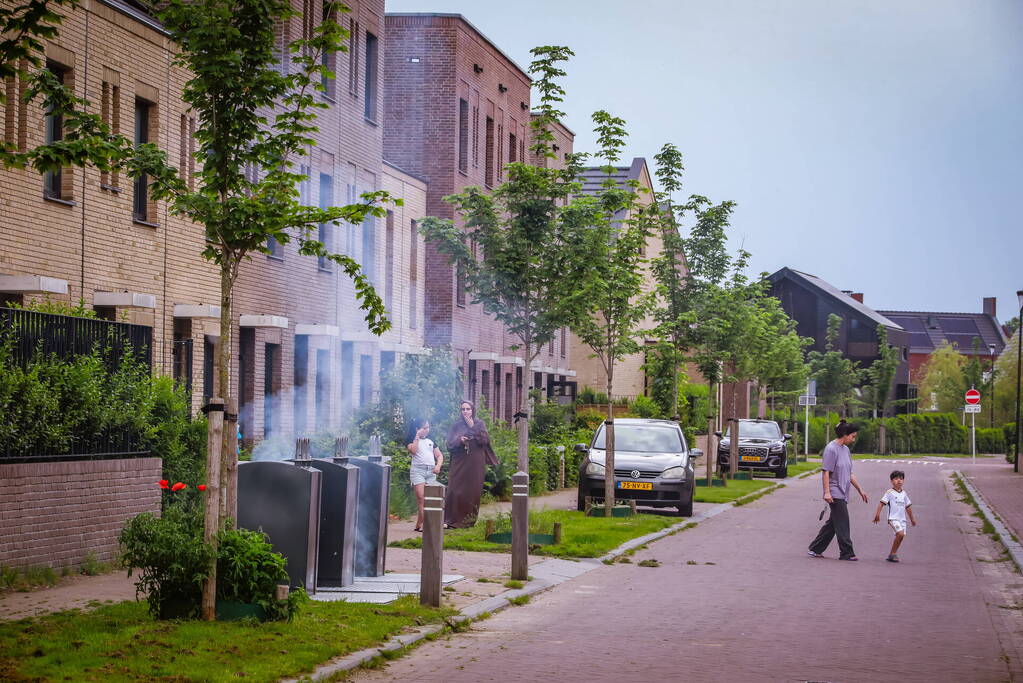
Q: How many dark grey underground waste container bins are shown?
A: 3